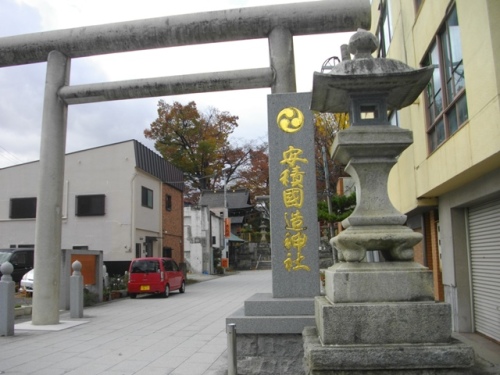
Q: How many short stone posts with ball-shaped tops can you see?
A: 2